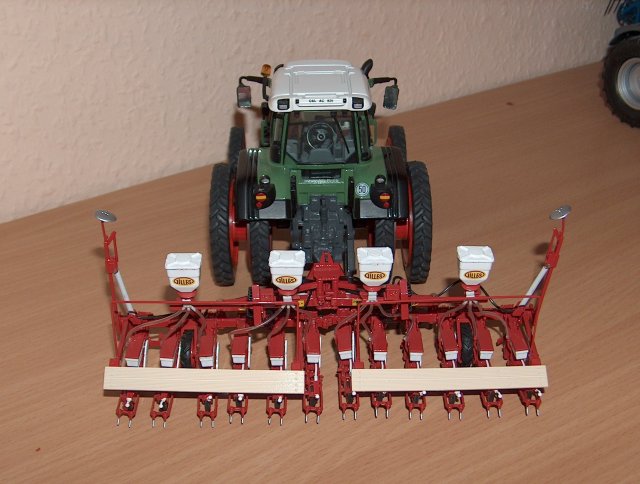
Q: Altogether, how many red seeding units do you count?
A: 12